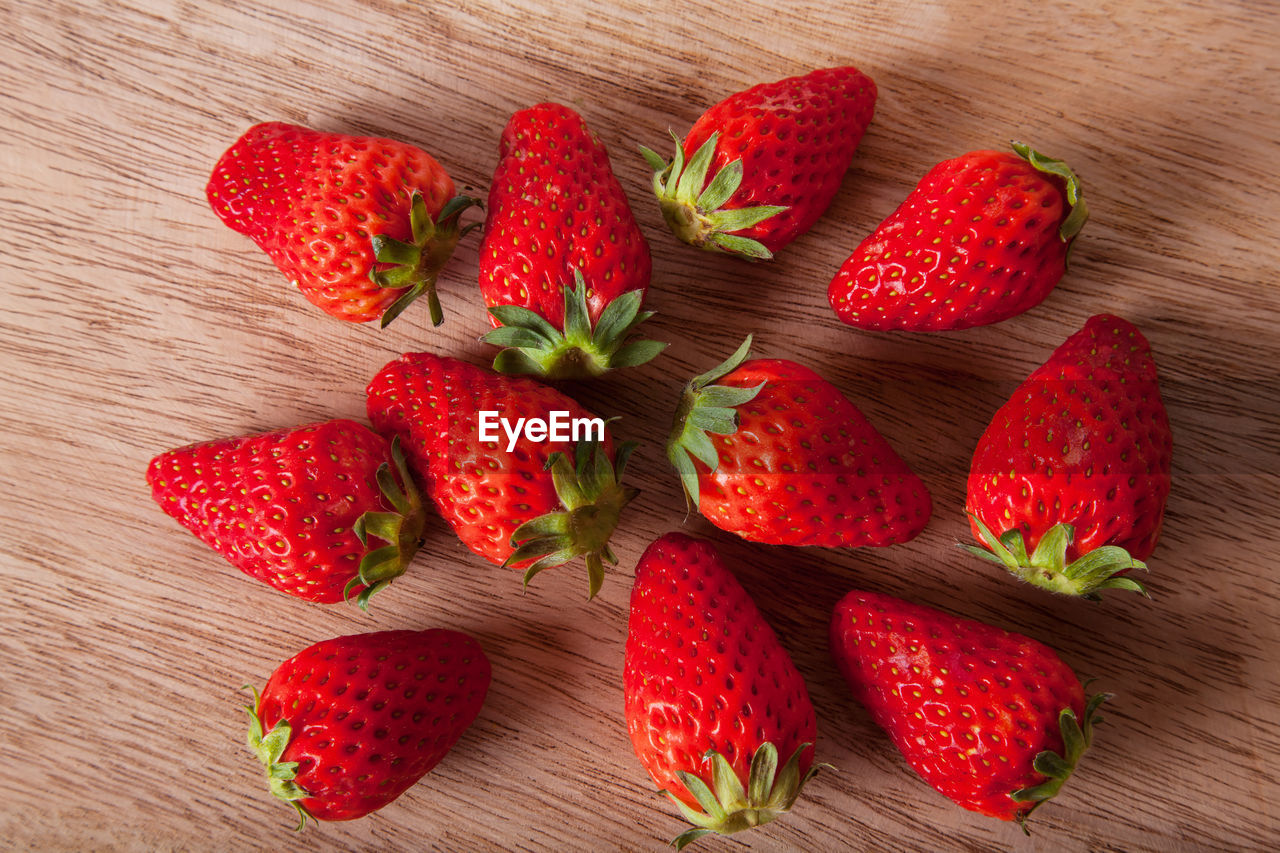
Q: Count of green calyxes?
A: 11